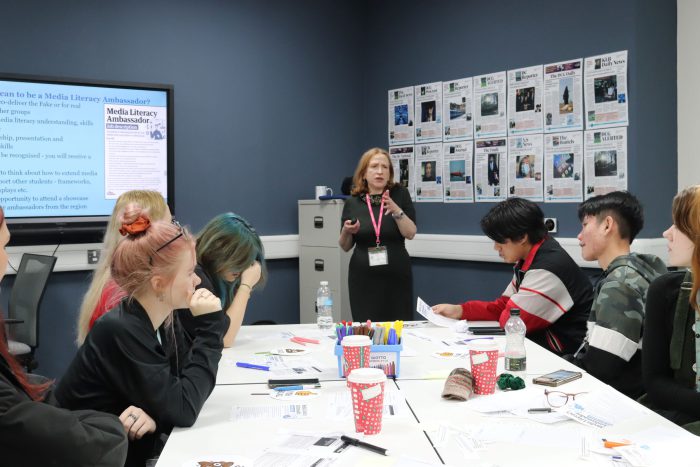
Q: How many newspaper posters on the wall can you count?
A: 14